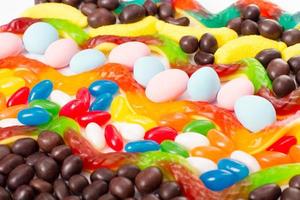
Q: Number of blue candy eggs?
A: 5